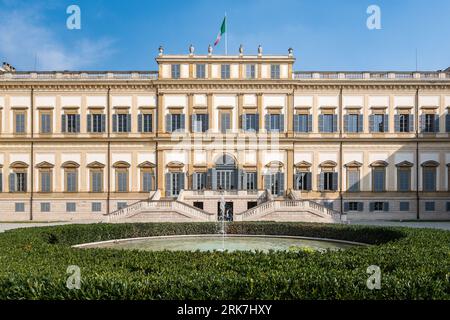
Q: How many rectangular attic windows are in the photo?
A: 5